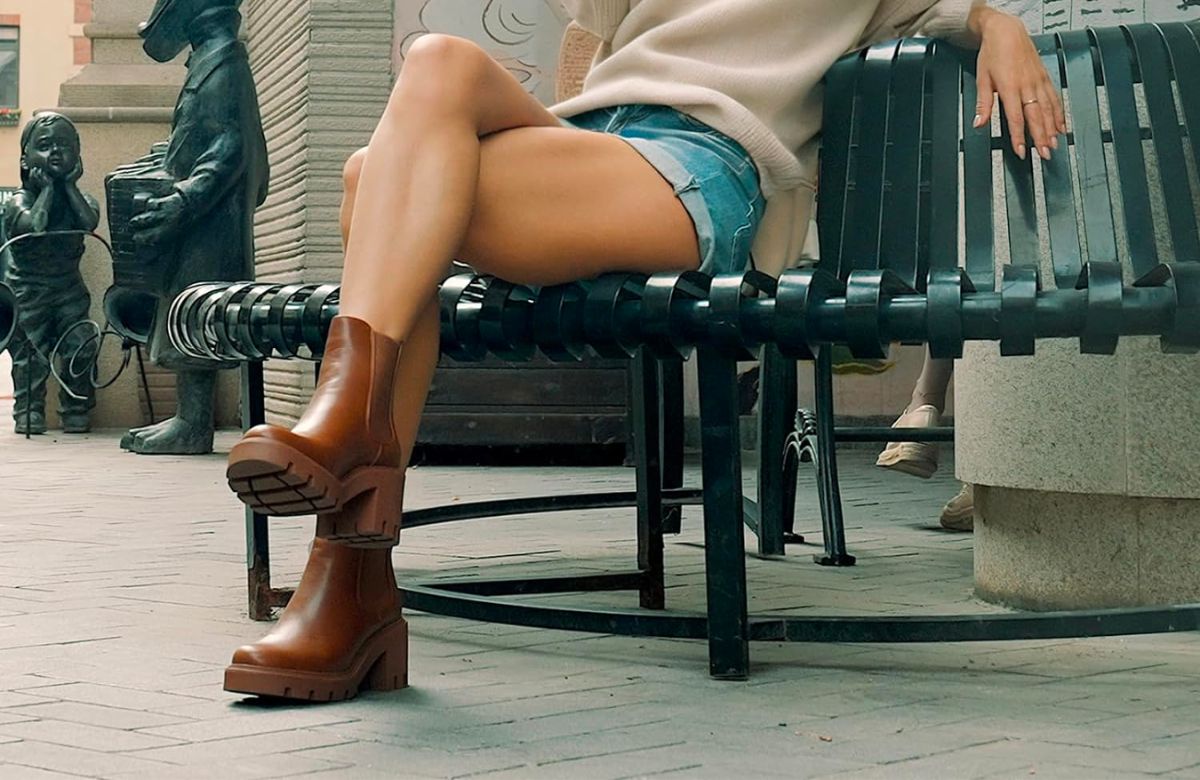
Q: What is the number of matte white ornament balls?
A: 0